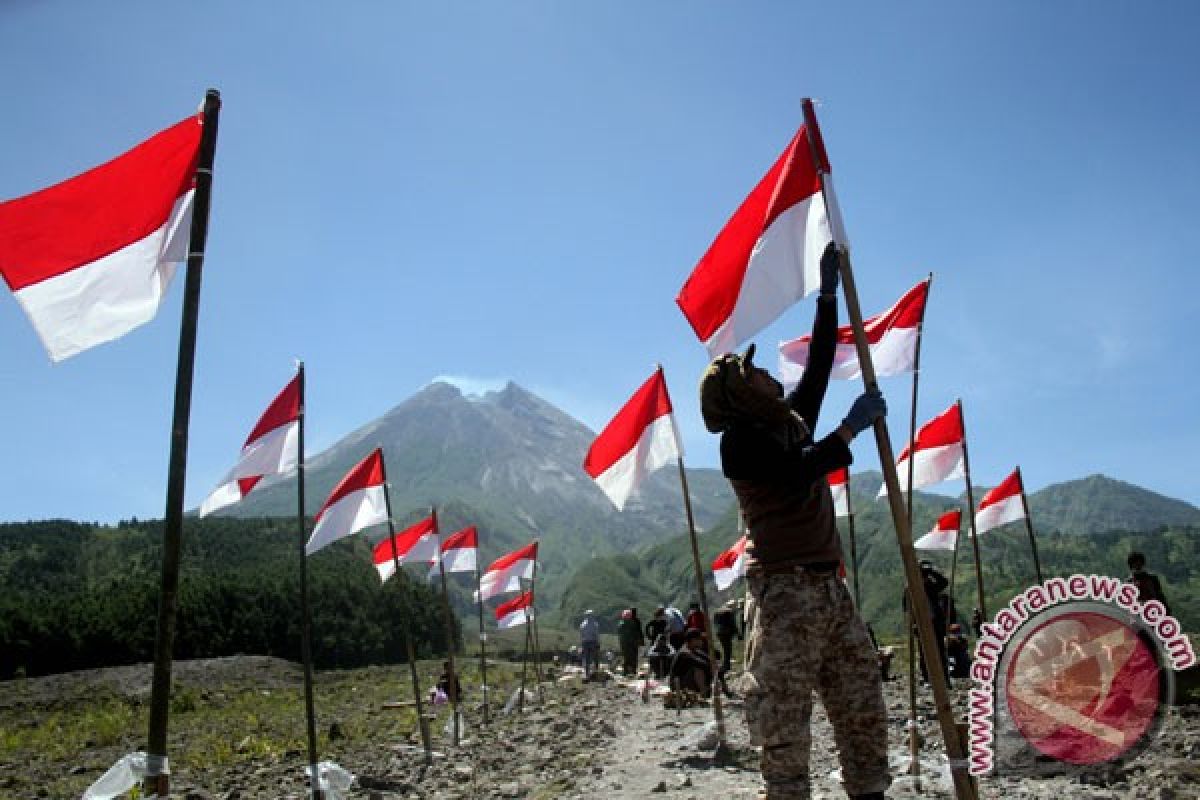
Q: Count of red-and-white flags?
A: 15